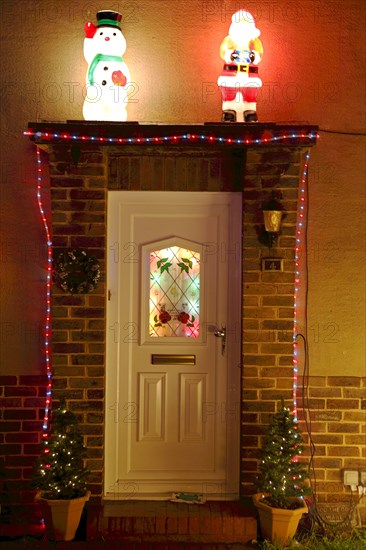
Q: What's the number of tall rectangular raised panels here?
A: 2